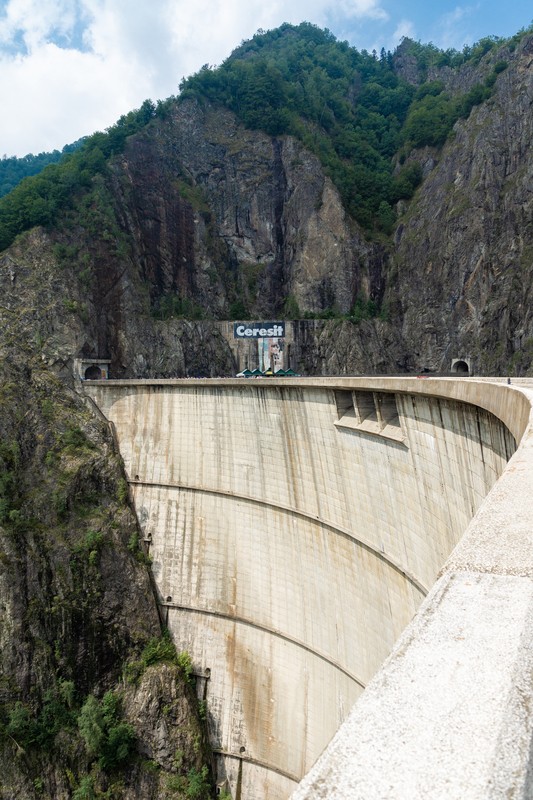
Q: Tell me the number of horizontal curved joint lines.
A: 3